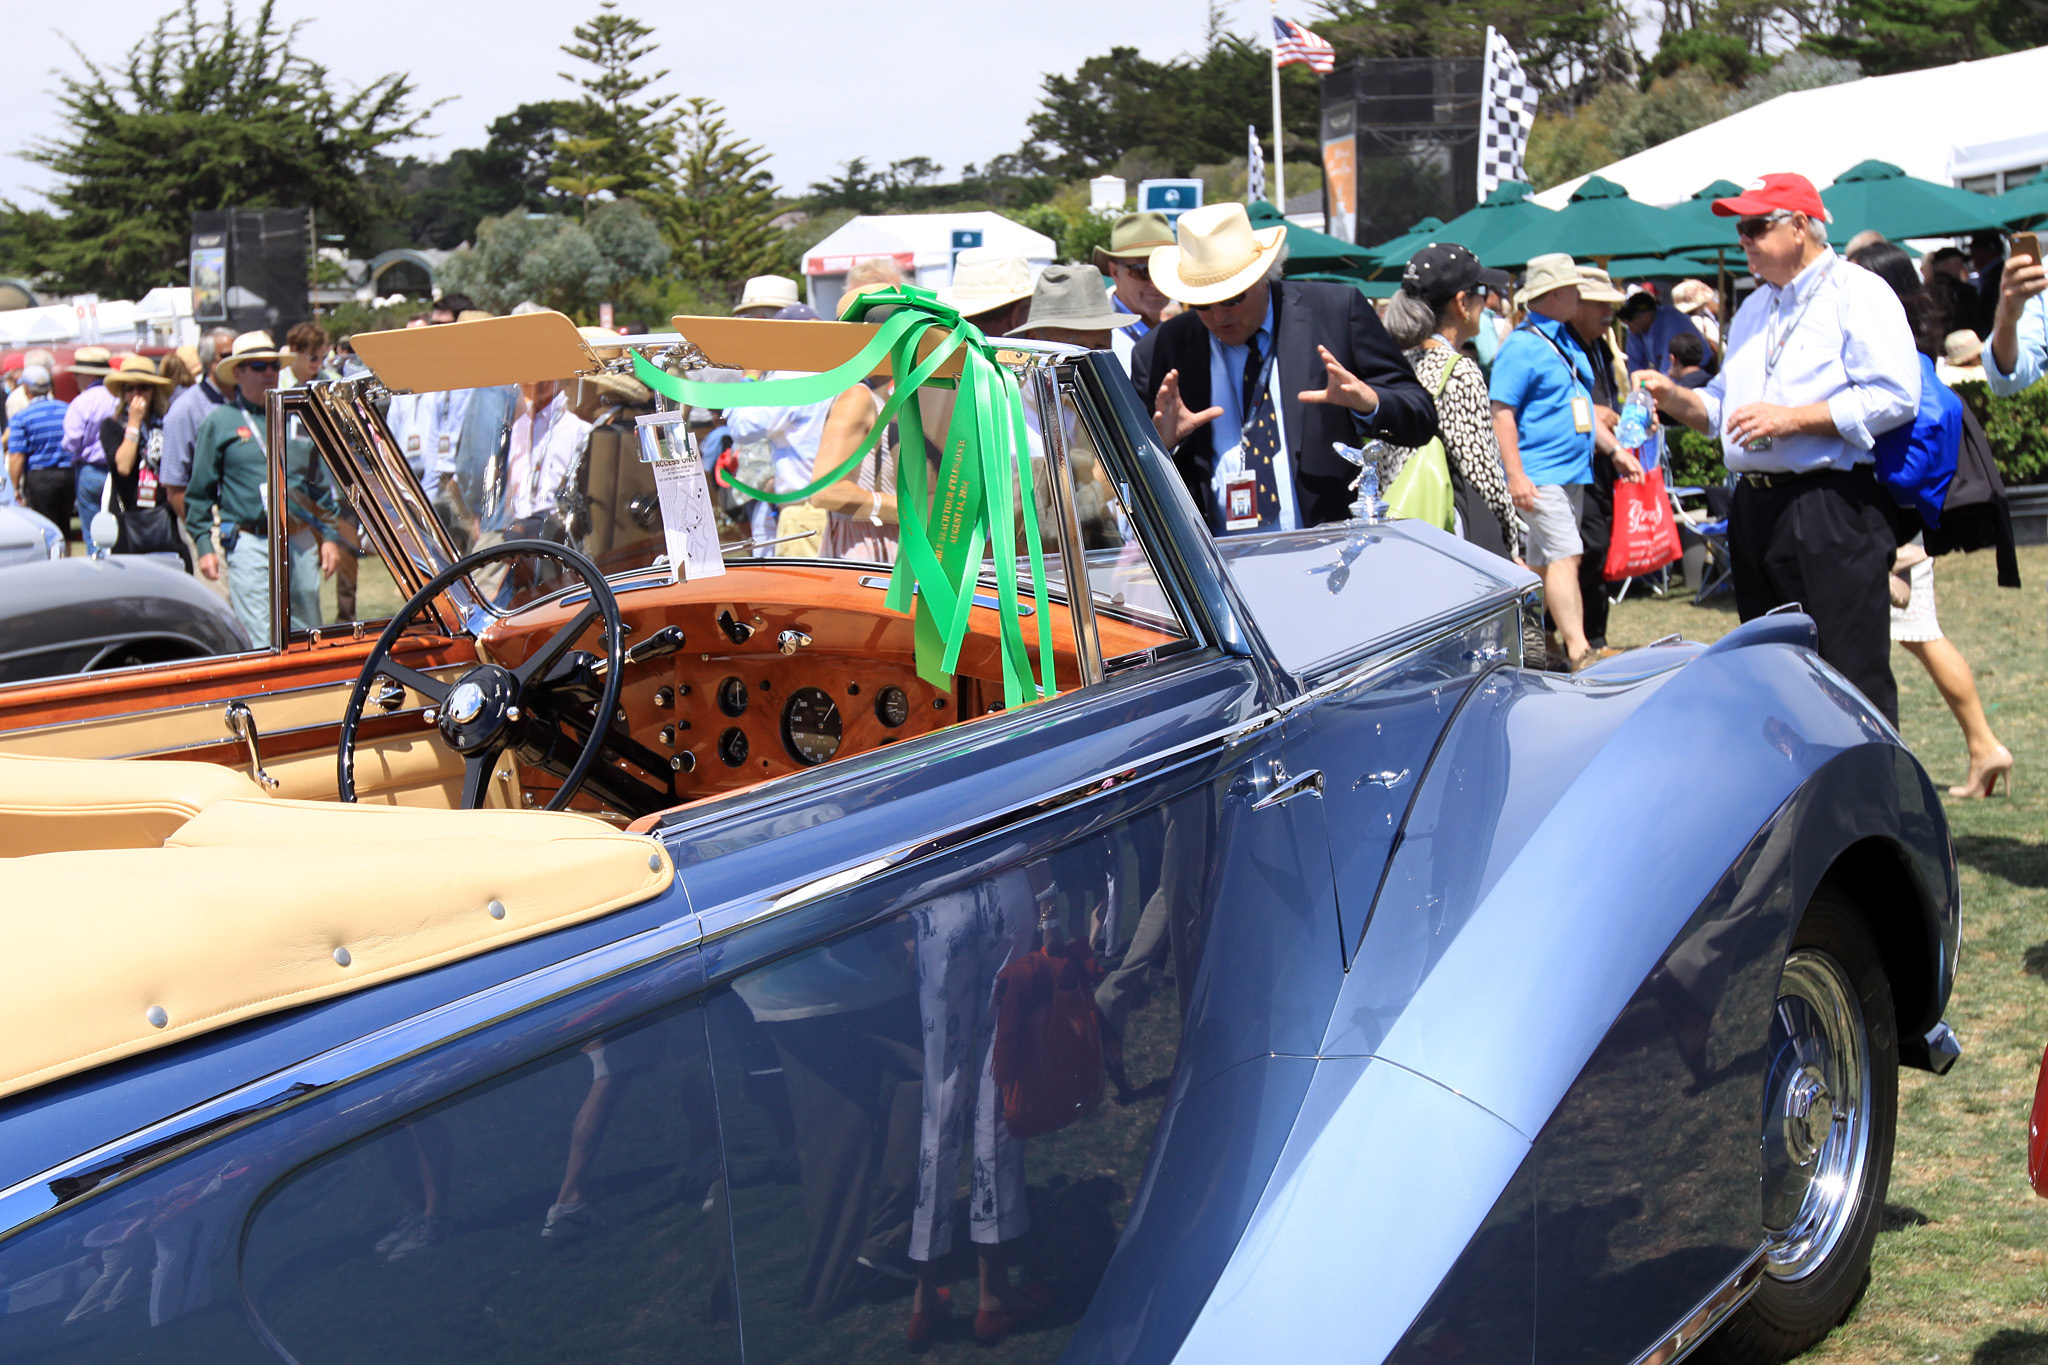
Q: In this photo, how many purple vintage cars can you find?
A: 0